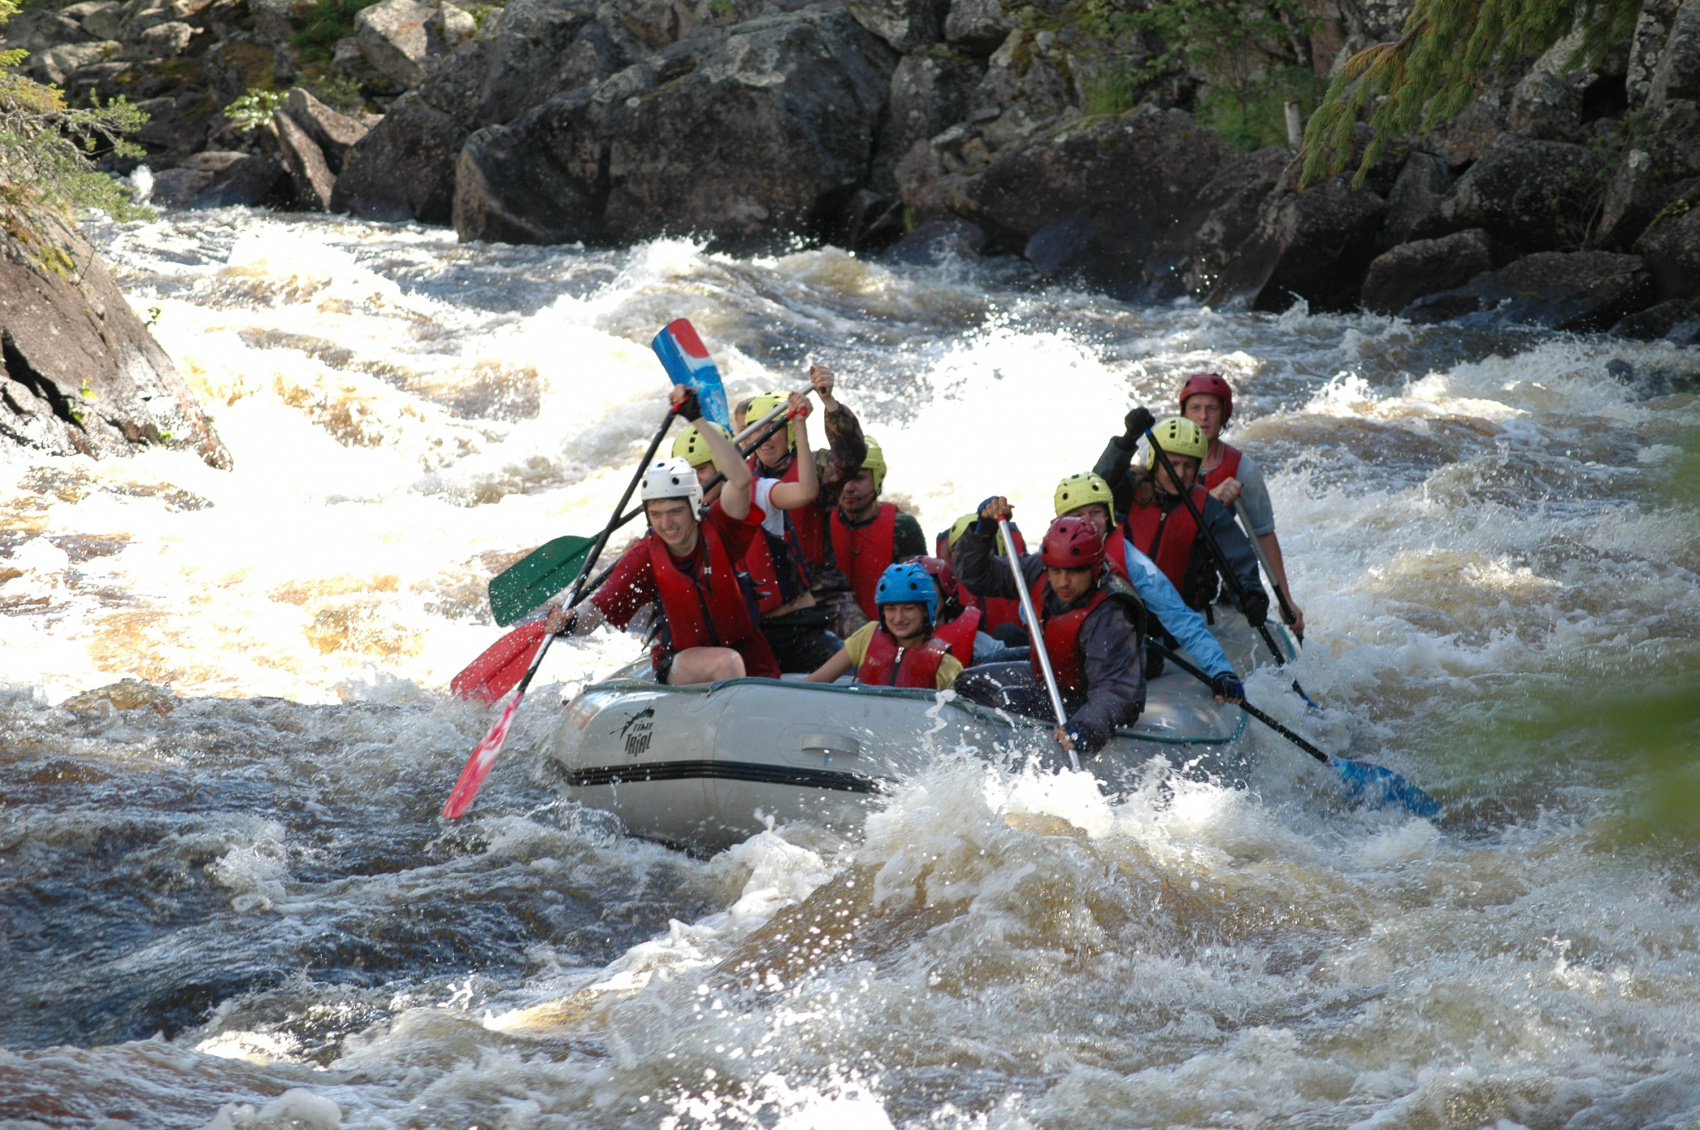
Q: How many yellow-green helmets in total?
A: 6